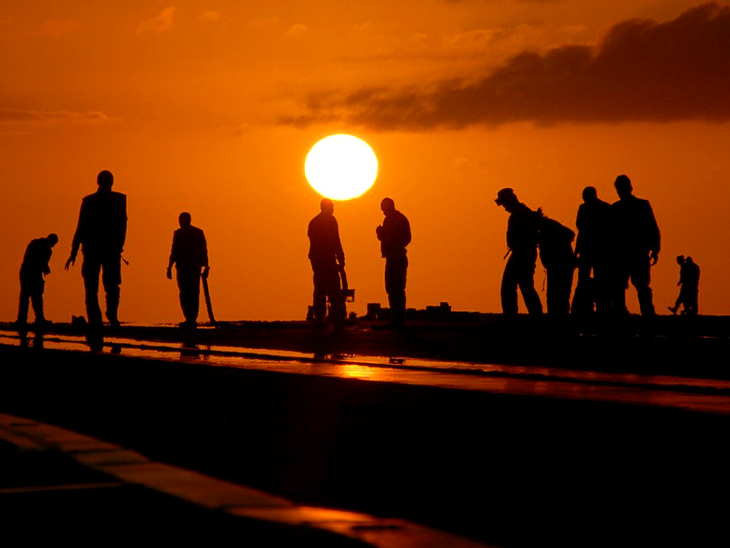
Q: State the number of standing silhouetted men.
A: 11